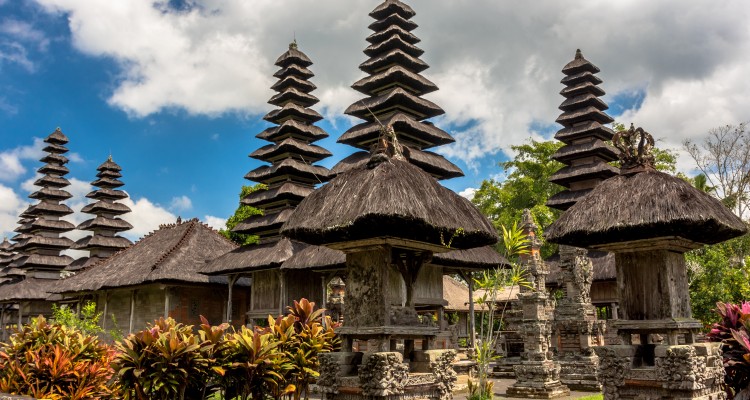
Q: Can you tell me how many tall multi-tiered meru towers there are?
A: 5